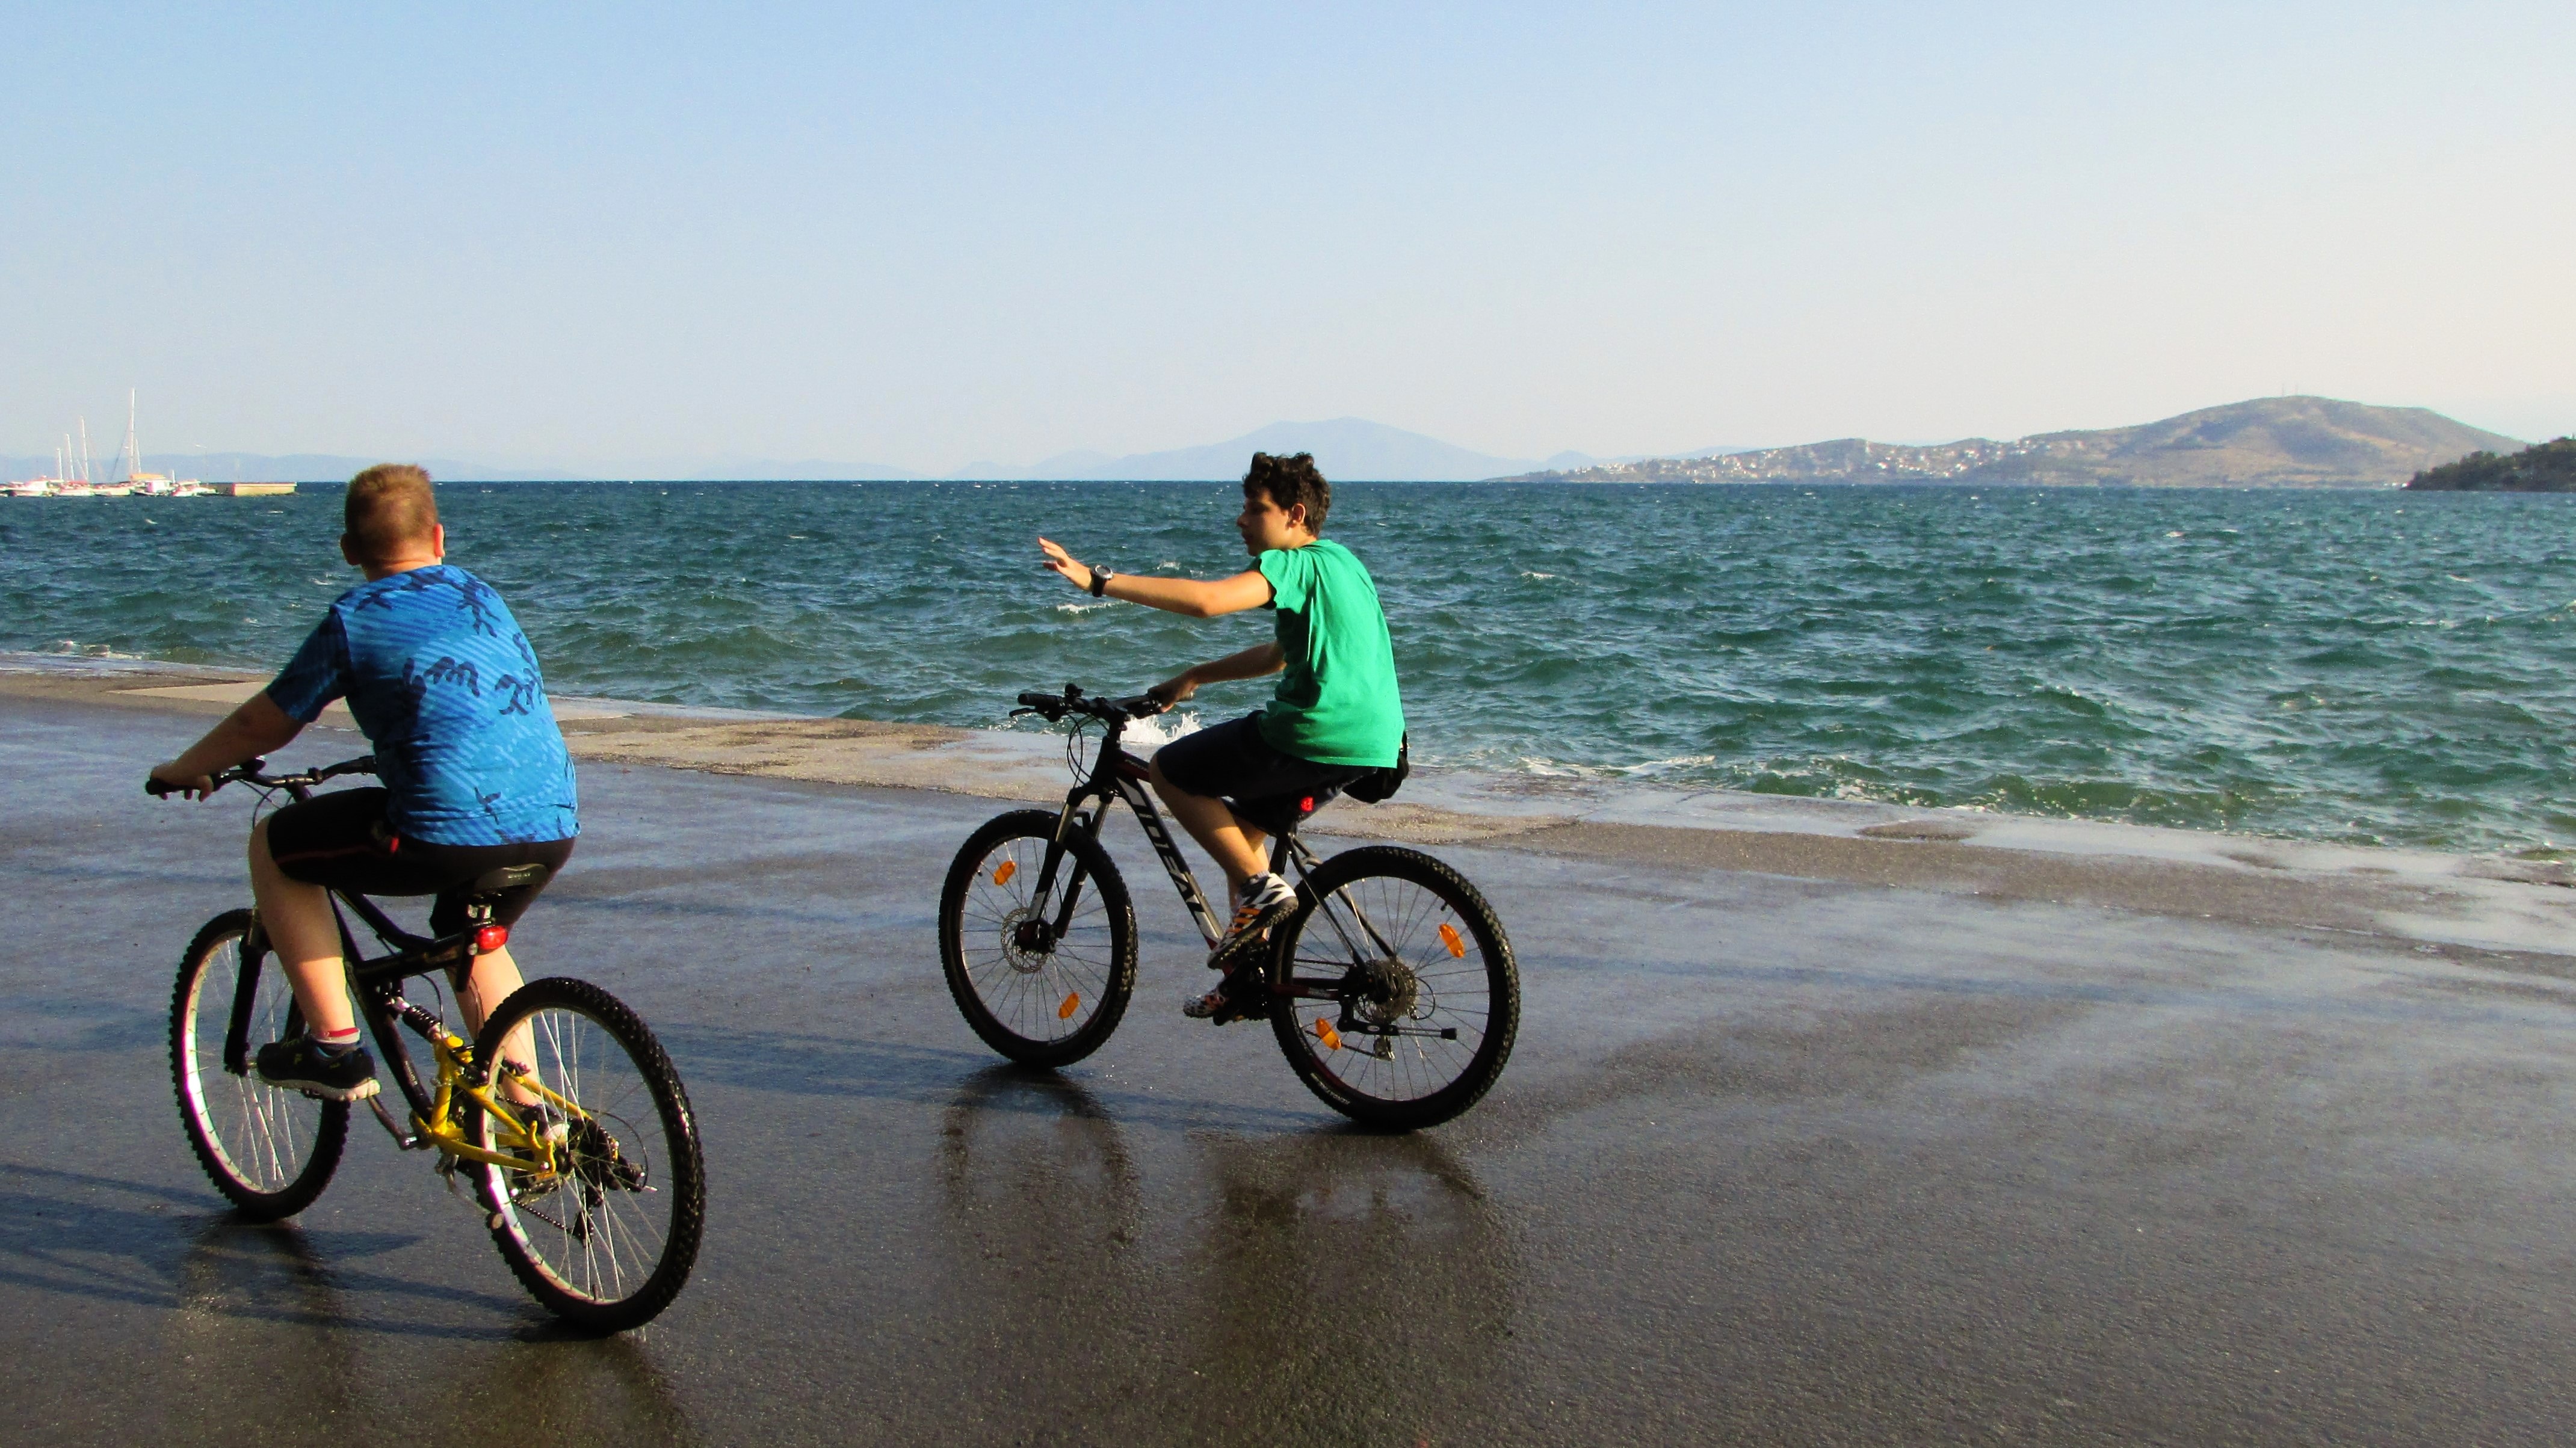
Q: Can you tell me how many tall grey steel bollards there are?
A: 0